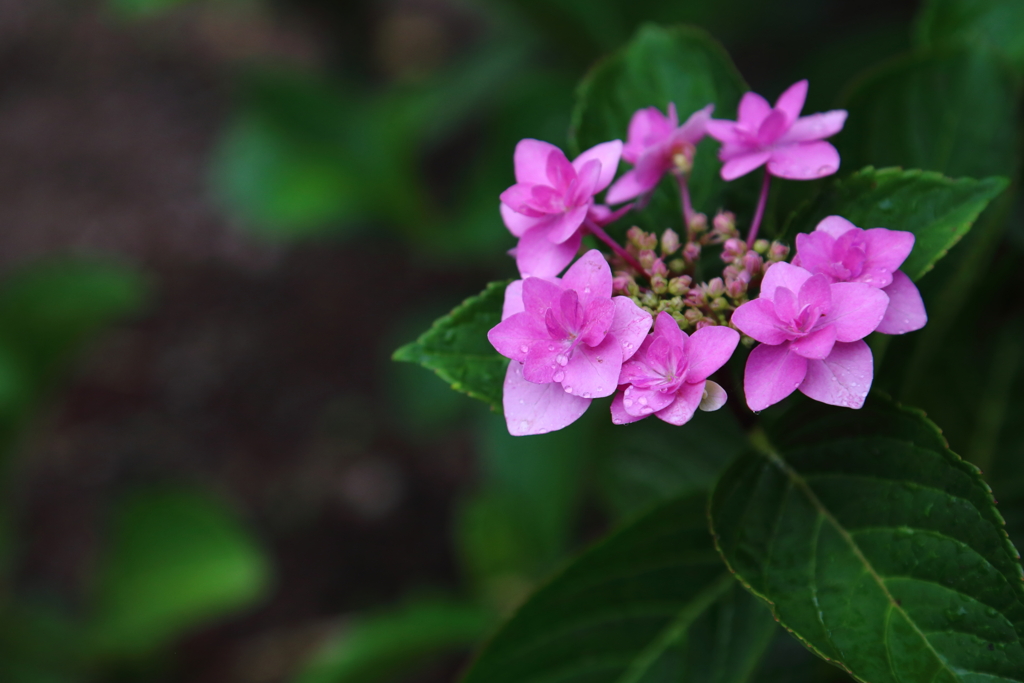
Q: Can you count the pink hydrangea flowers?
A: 7